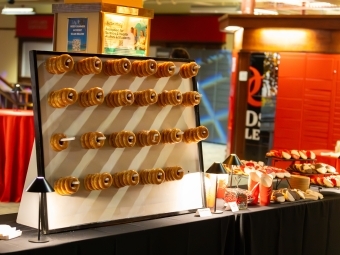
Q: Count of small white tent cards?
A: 2